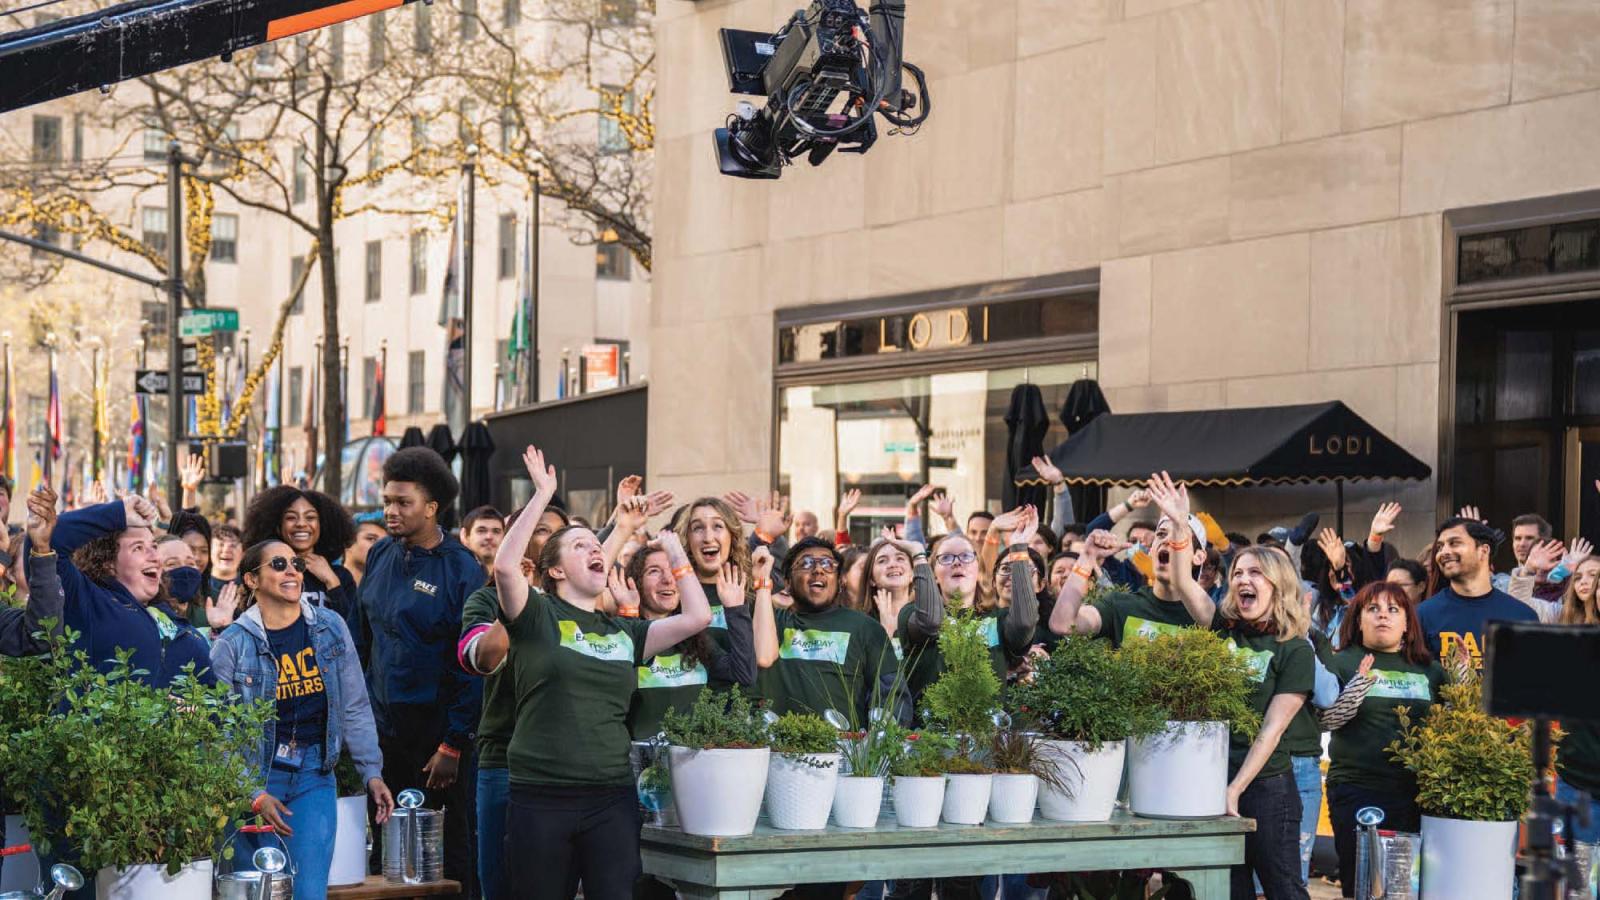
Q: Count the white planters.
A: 12